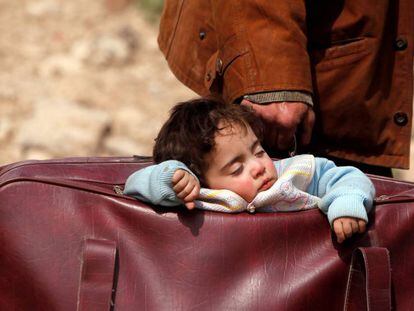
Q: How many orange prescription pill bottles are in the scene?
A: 0